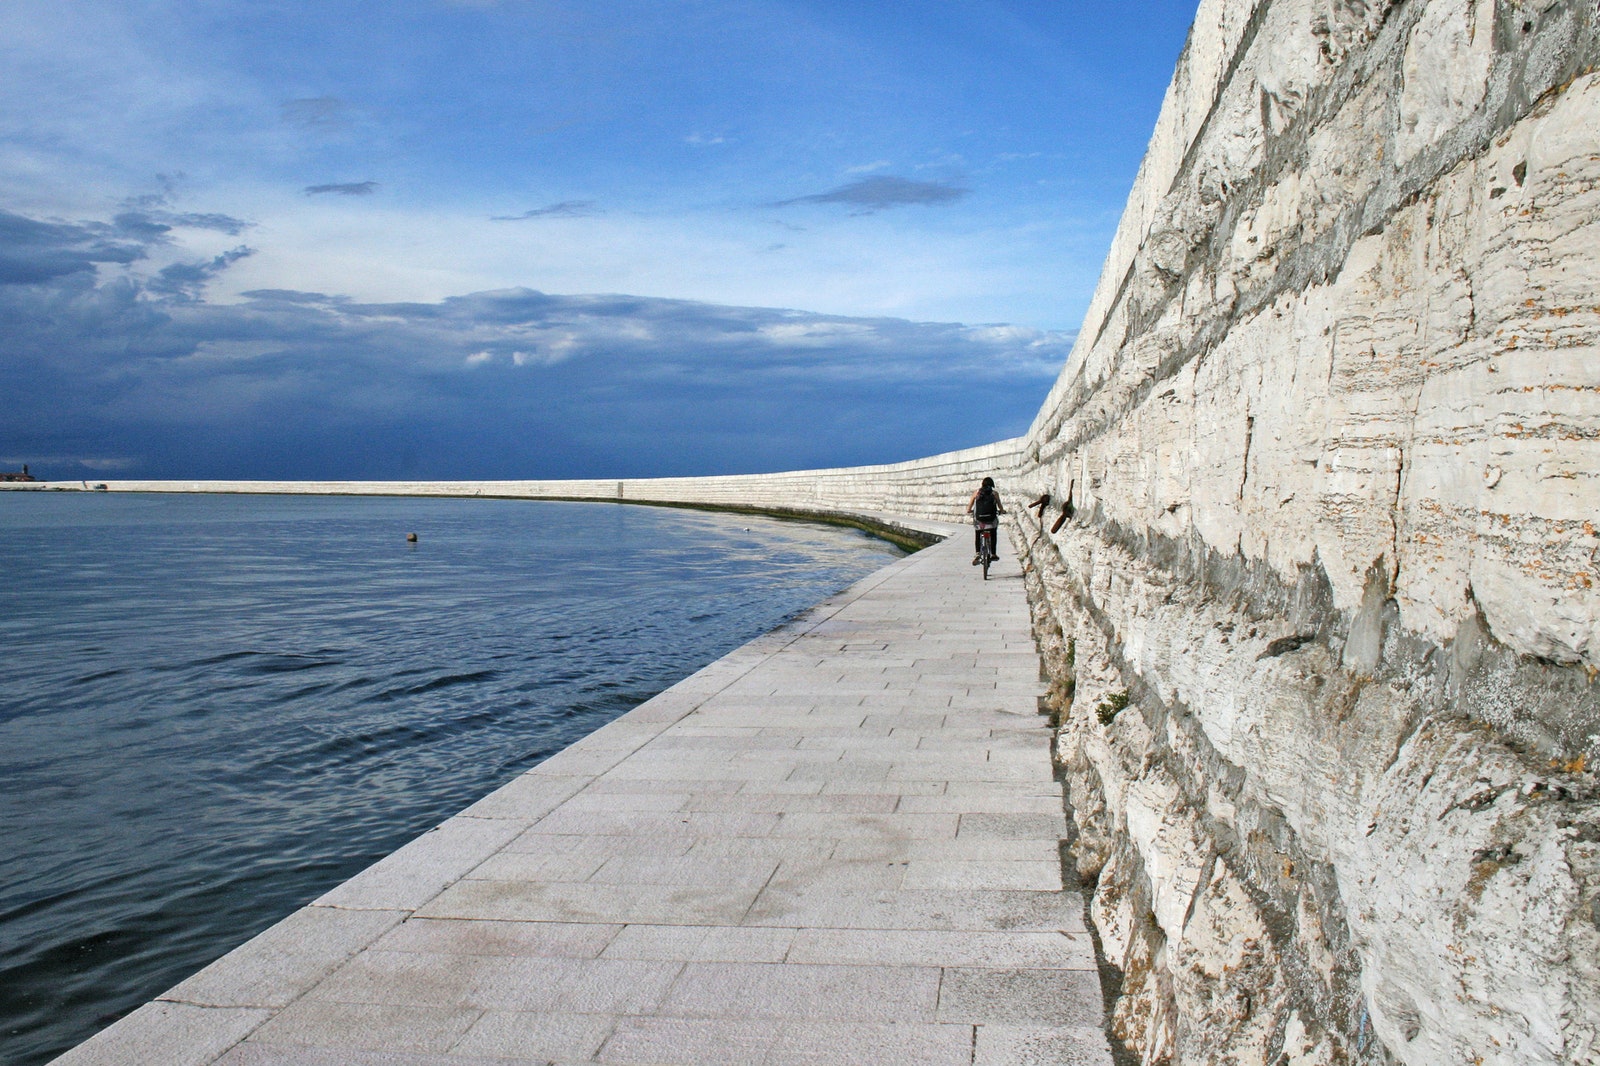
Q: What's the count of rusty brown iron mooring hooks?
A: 2